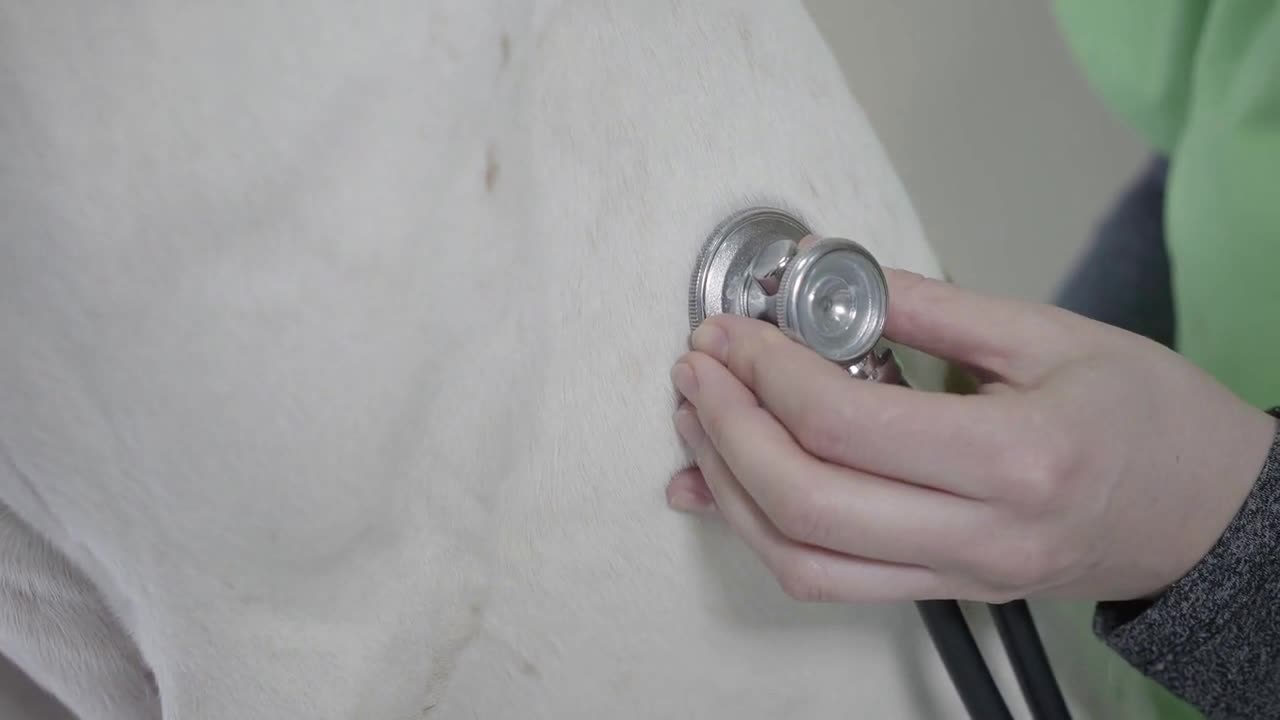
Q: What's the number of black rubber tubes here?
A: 2